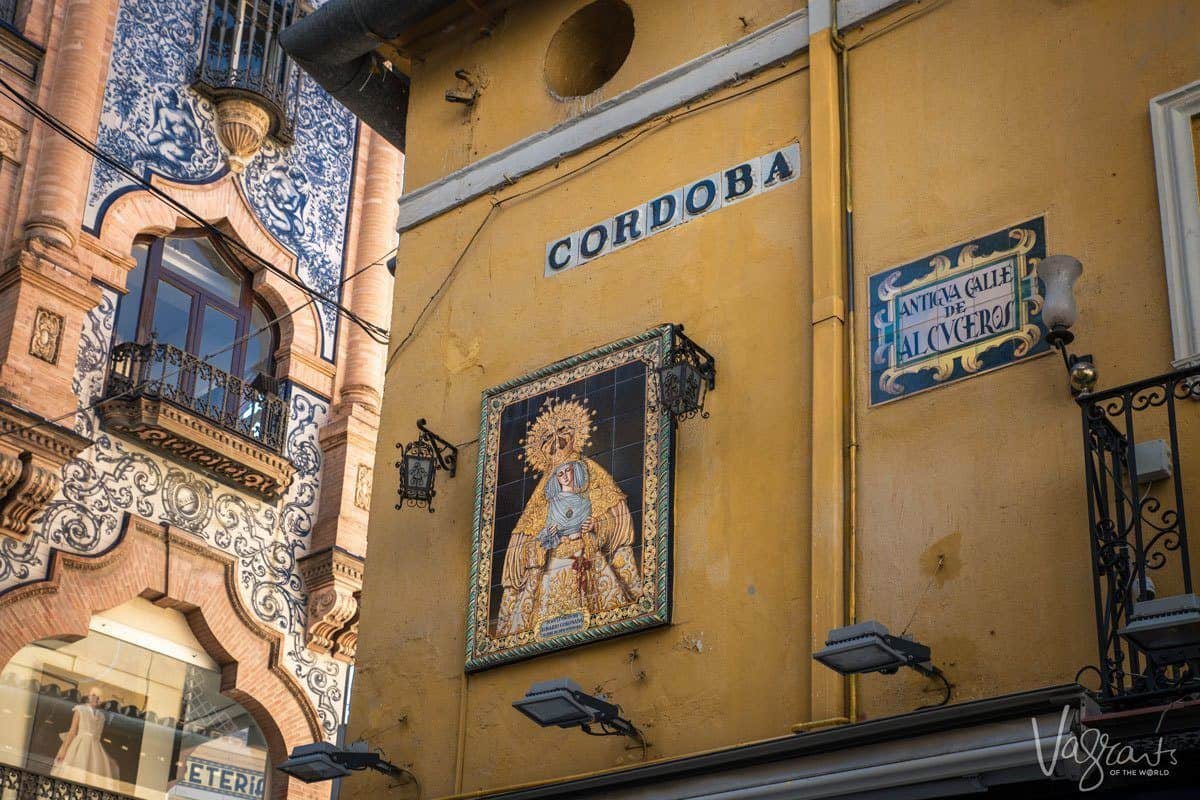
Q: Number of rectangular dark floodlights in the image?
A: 4